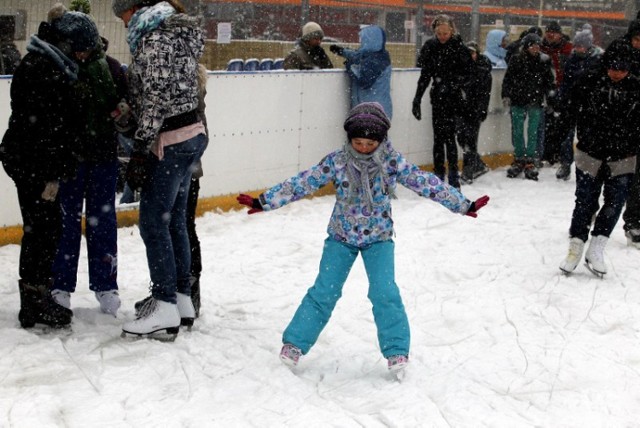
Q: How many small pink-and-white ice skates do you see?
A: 2